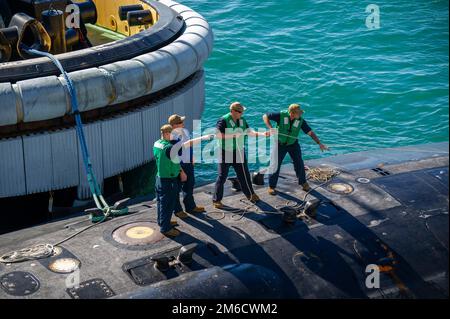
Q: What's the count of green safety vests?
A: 3